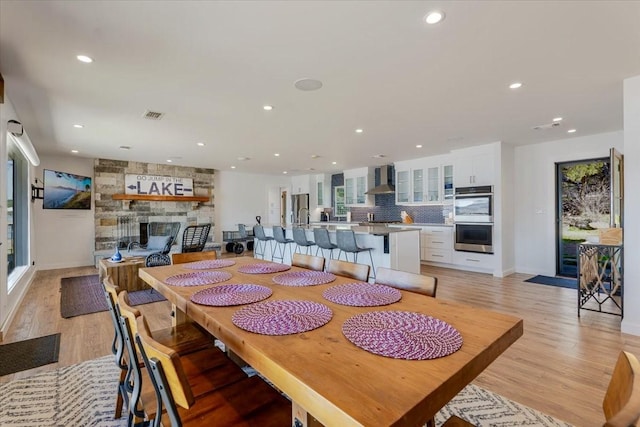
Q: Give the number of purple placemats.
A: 8